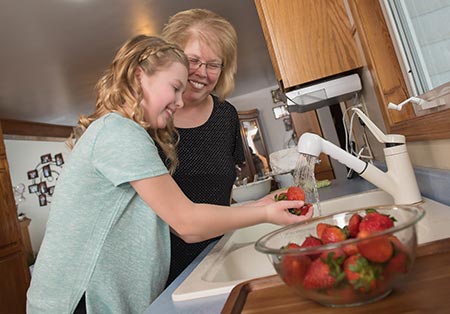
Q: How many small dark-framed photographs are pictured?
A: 8